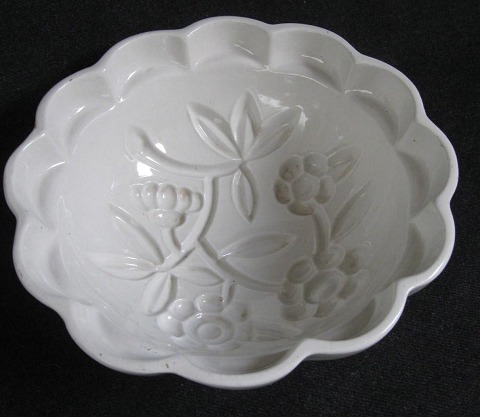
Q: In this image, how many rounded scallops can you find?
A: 12